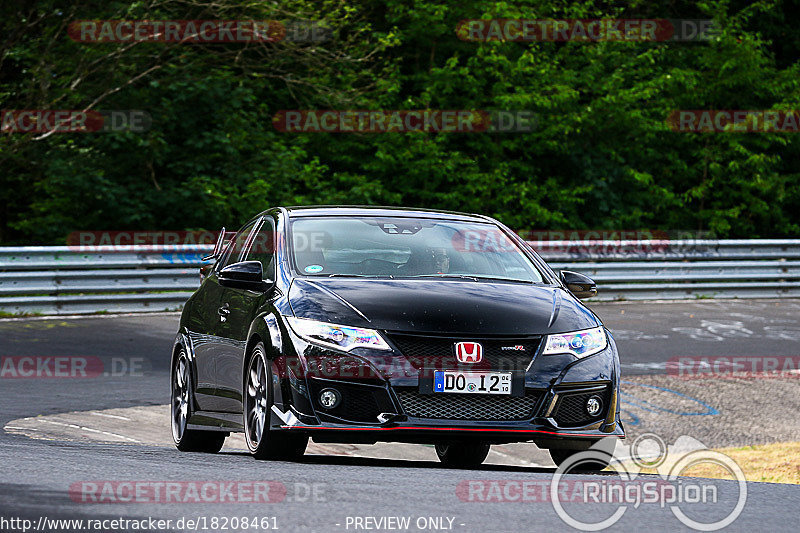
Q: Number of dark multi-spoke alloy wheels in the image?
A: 2